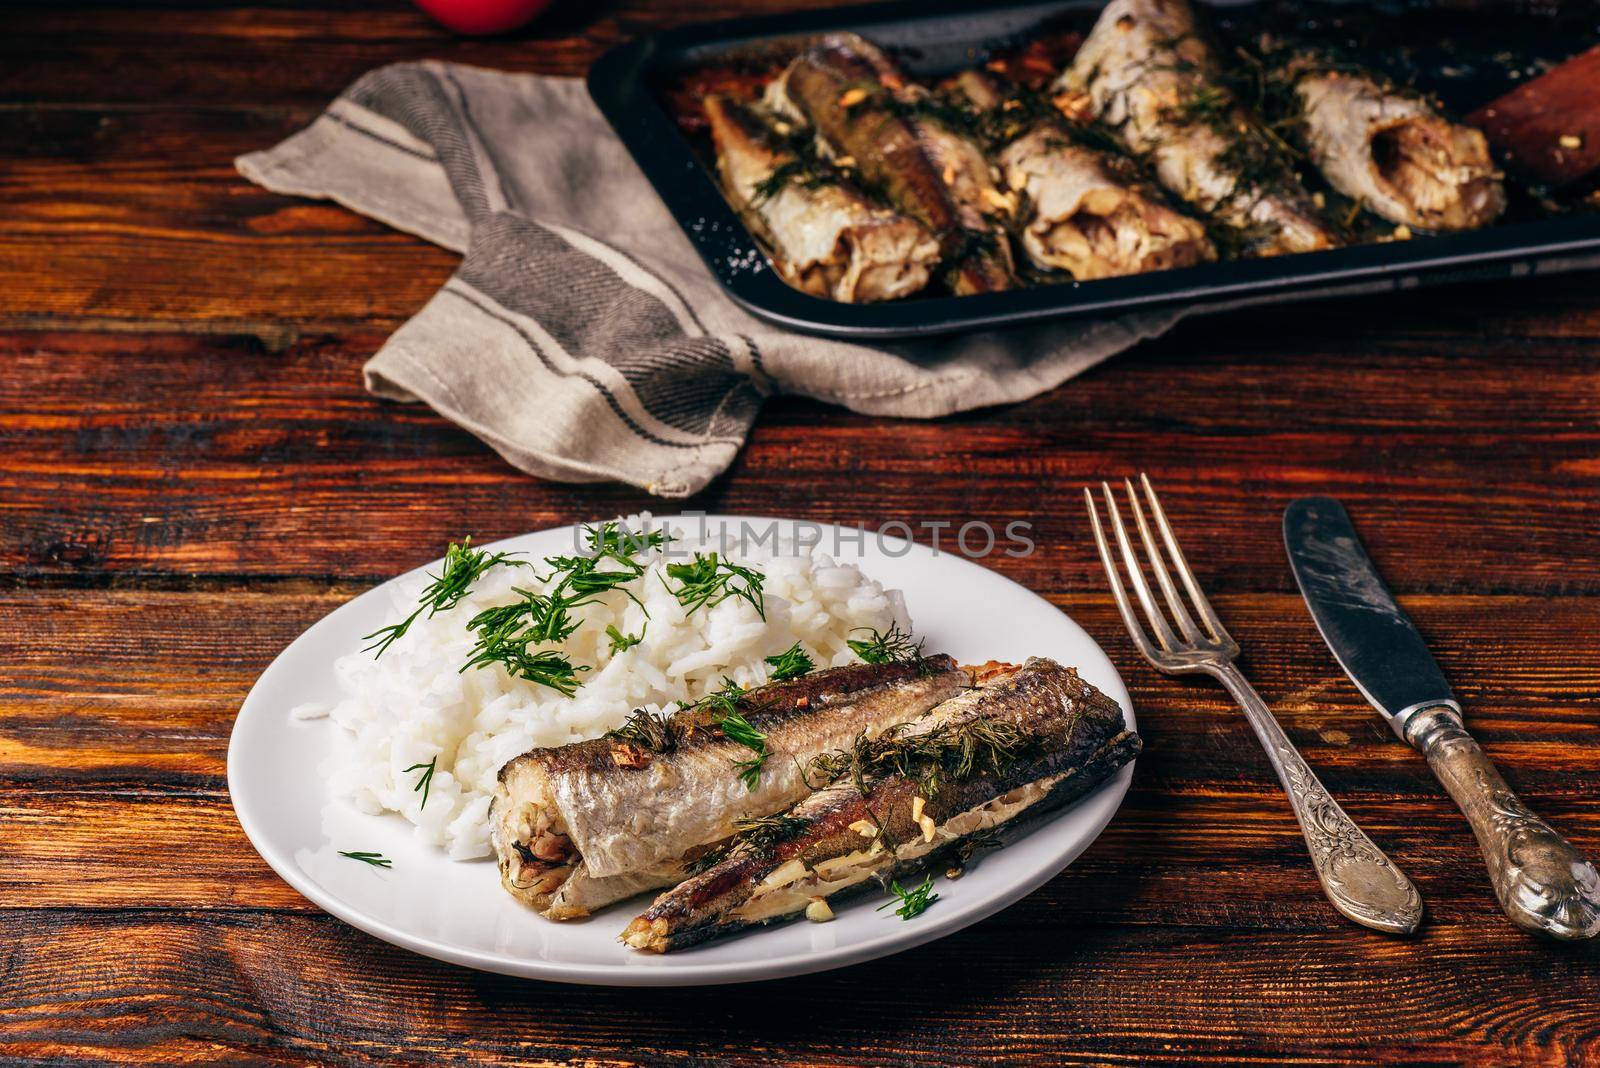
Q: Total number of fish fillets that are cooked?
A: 7